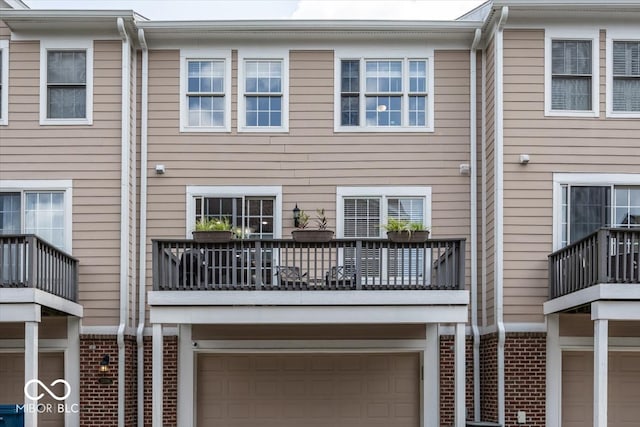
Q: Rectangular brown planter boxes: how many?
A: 3